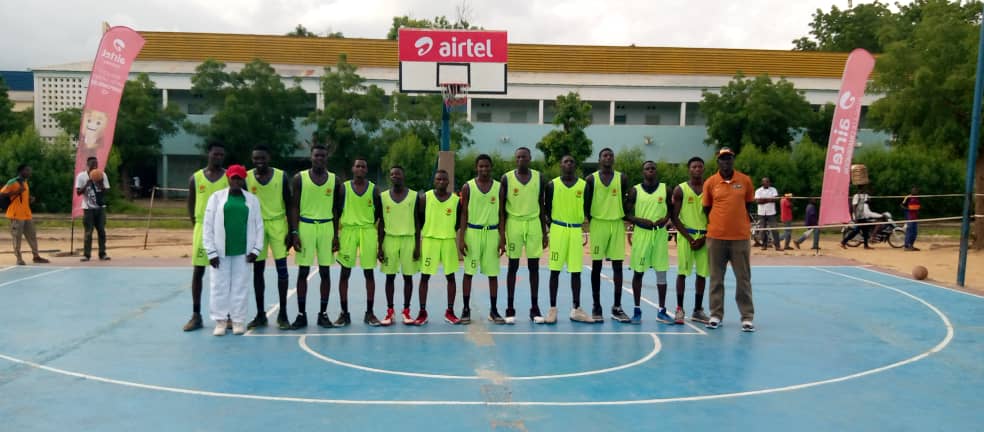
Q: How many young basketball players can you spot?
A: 12